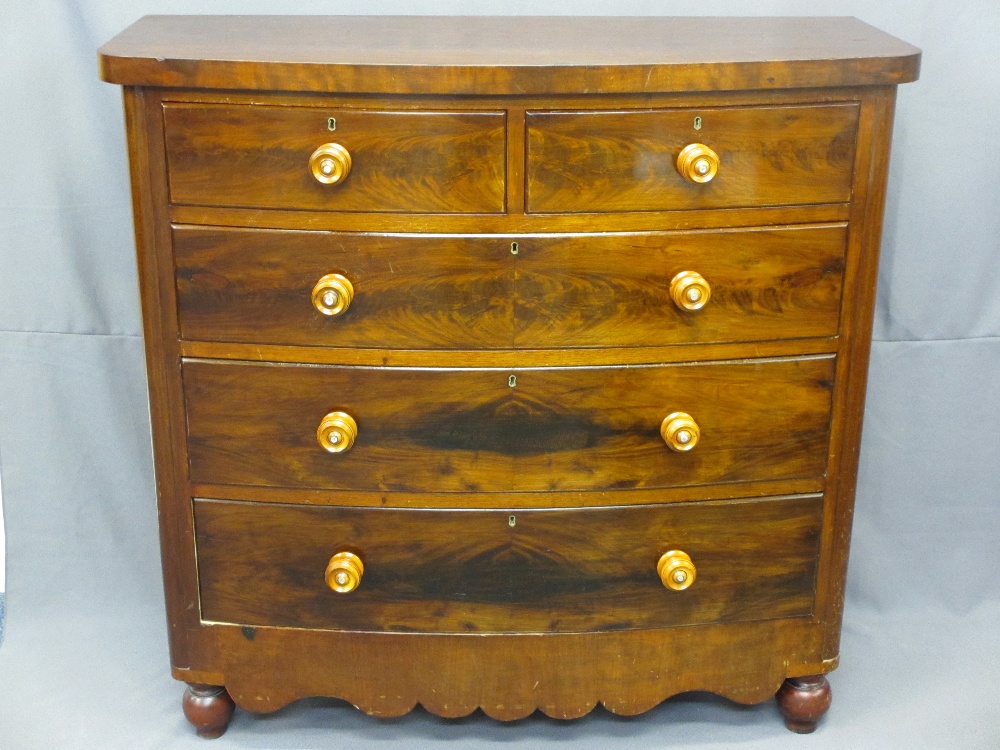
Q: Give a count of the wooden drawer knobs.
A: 8